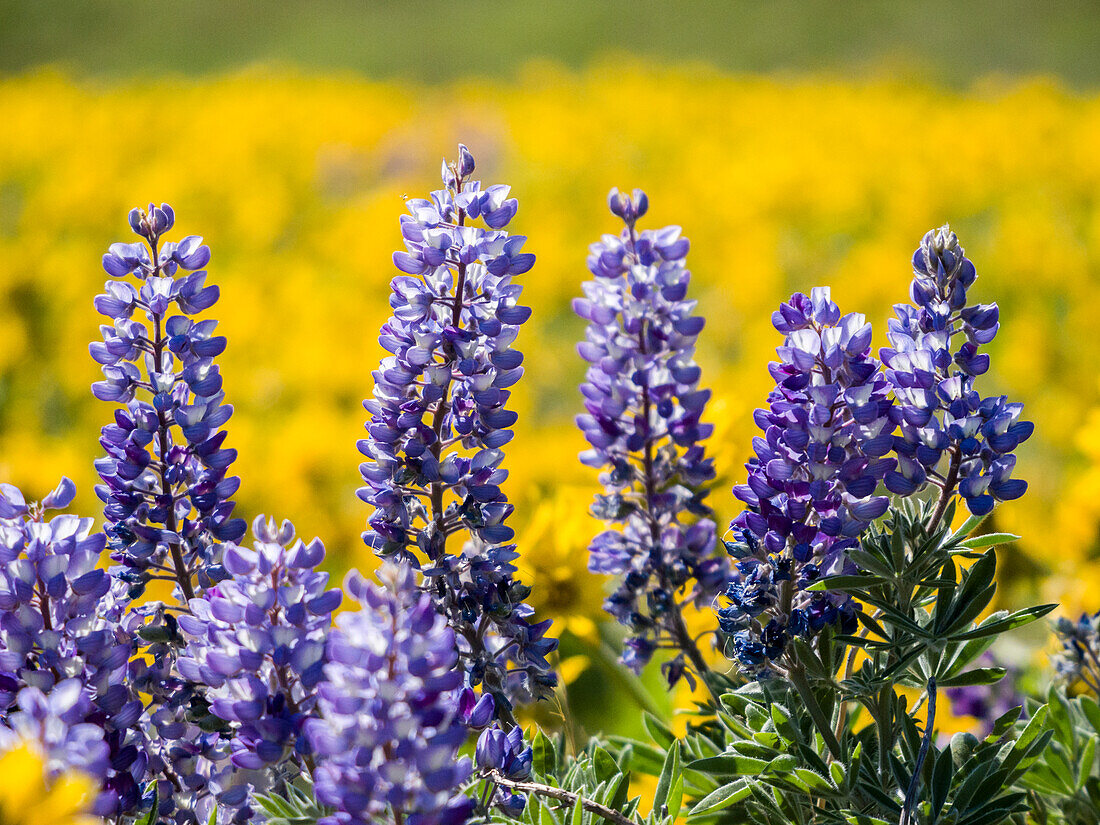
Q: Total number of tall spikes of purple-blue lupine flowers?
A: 5